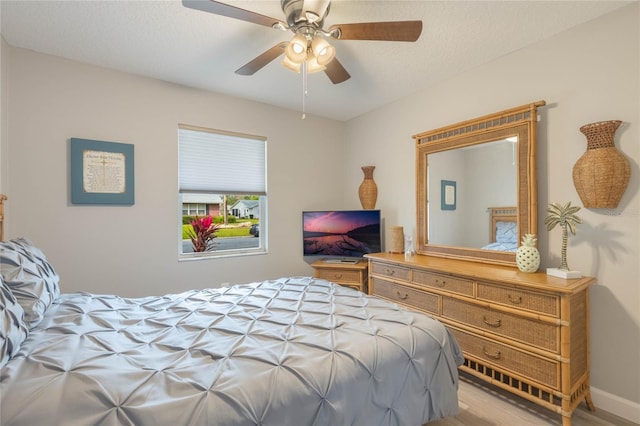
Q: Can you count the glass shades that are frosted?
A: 4